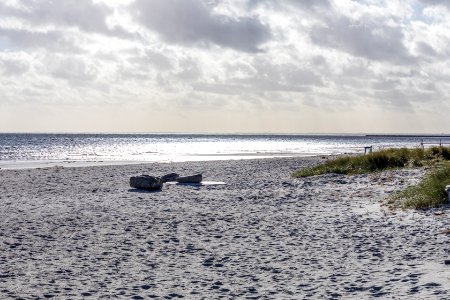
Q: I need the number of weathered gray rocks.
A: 3